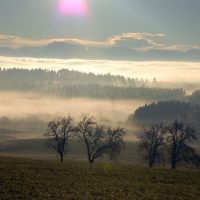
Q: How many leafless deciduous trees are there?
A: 4